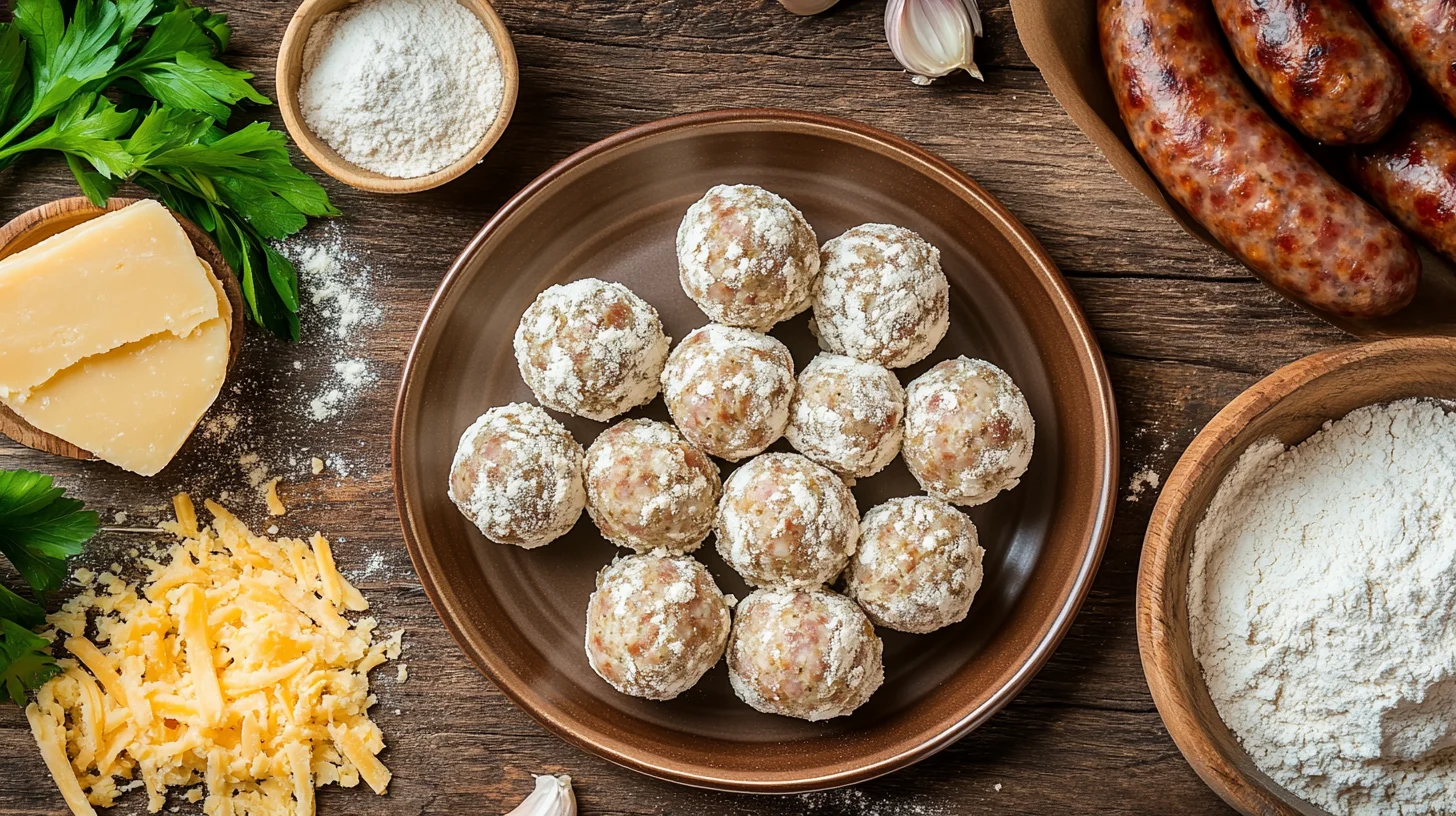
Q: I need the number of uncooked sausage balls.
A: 12